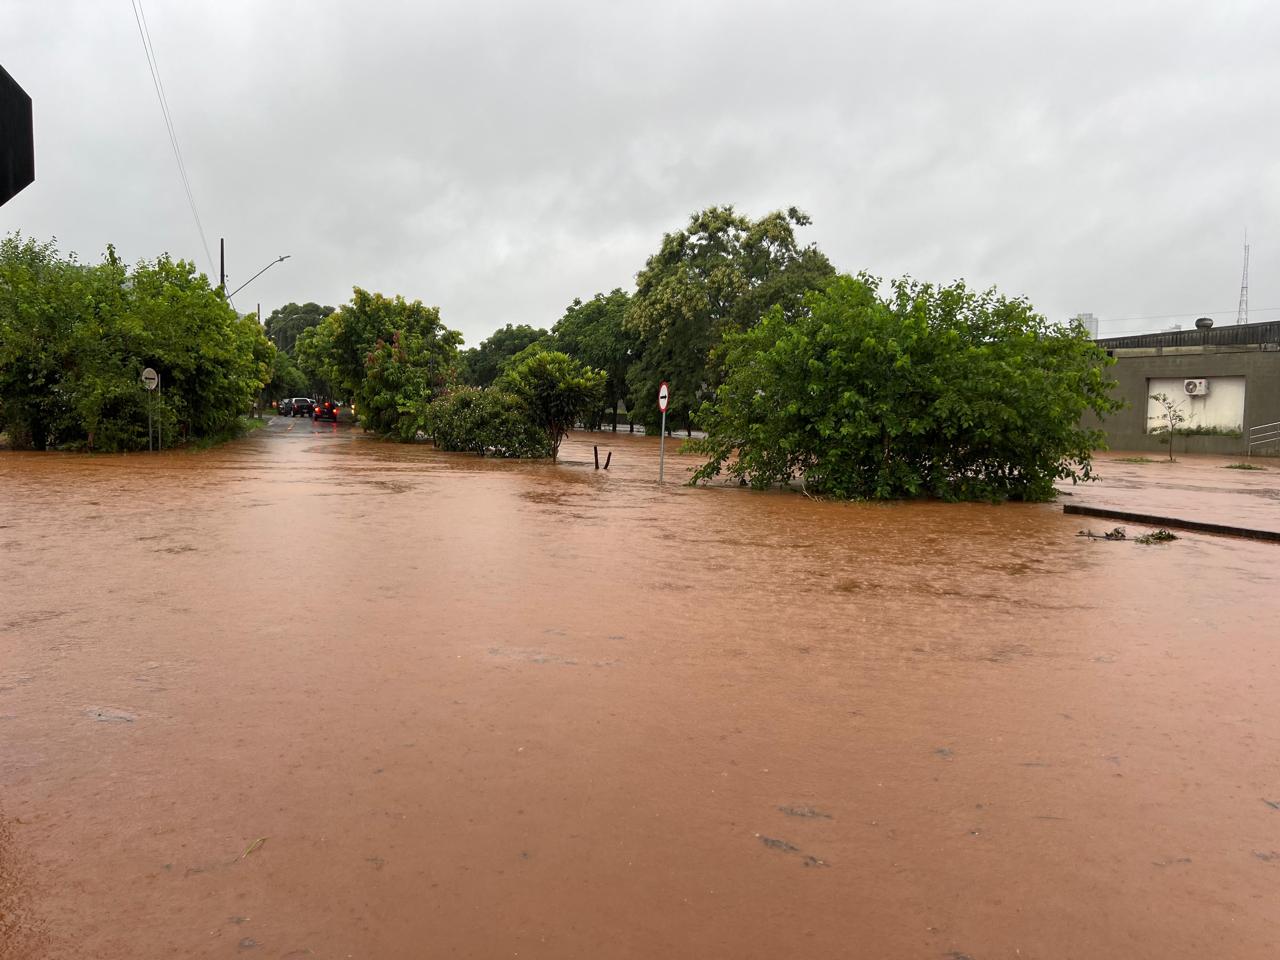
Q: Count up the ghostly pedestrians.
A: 0